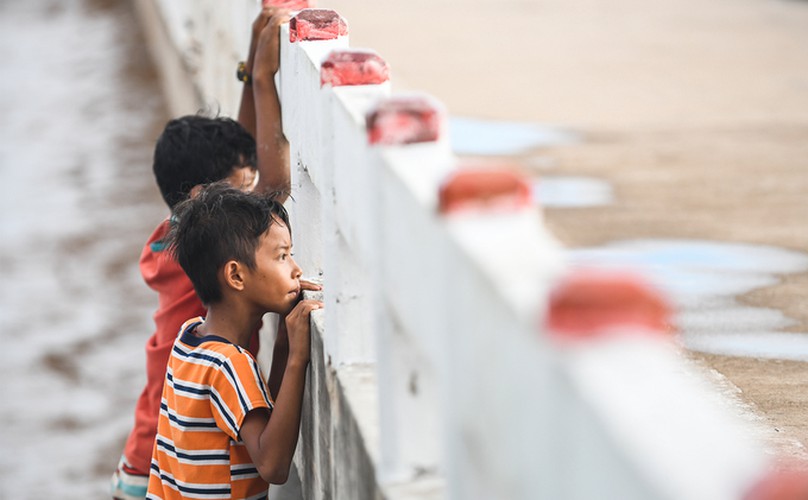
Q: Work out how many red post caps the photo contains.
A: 7